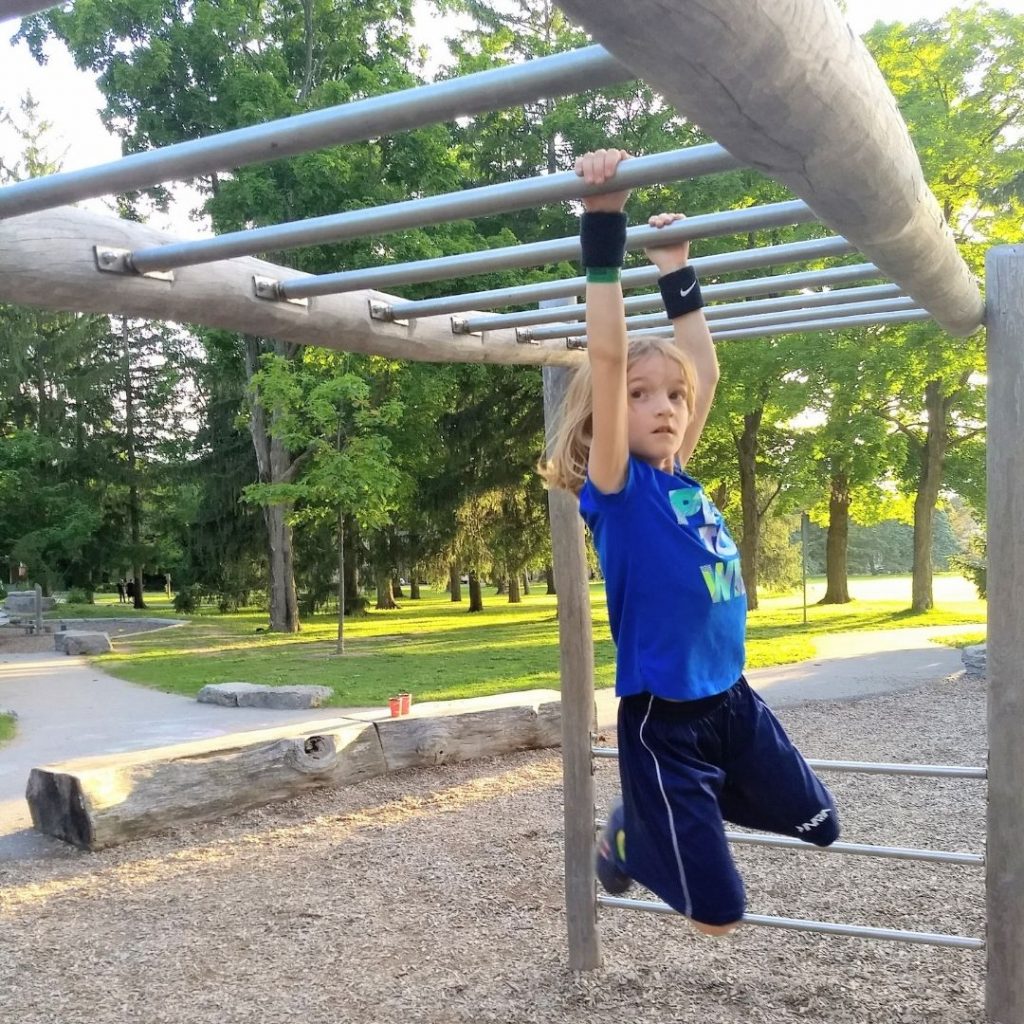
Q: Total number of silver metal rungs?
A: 11